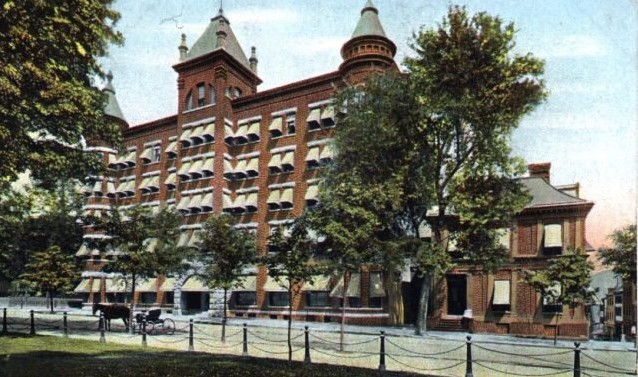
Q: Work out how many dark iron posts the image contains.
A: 11